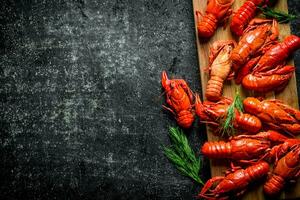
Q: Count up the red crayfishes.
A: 12